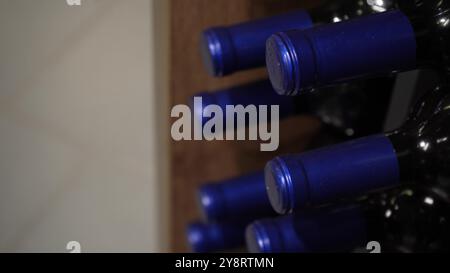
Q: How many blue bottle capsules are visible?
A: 7